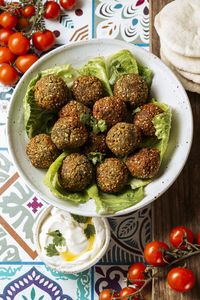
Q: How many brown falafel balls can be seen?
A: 13